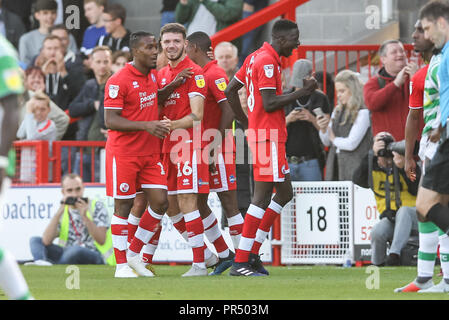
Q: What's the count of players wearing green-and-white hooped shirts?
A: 2